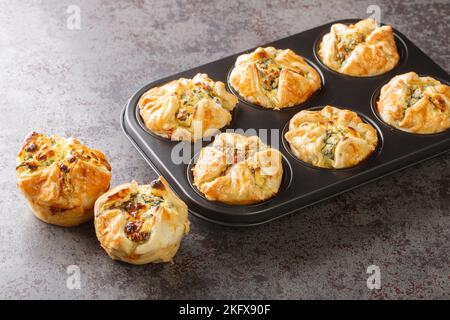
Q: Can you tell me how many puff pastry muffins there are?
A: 8